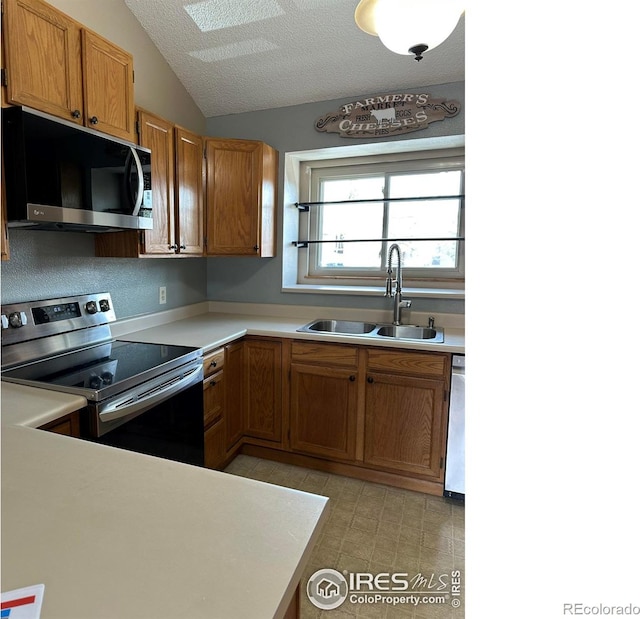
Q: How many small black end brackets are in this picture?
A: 2